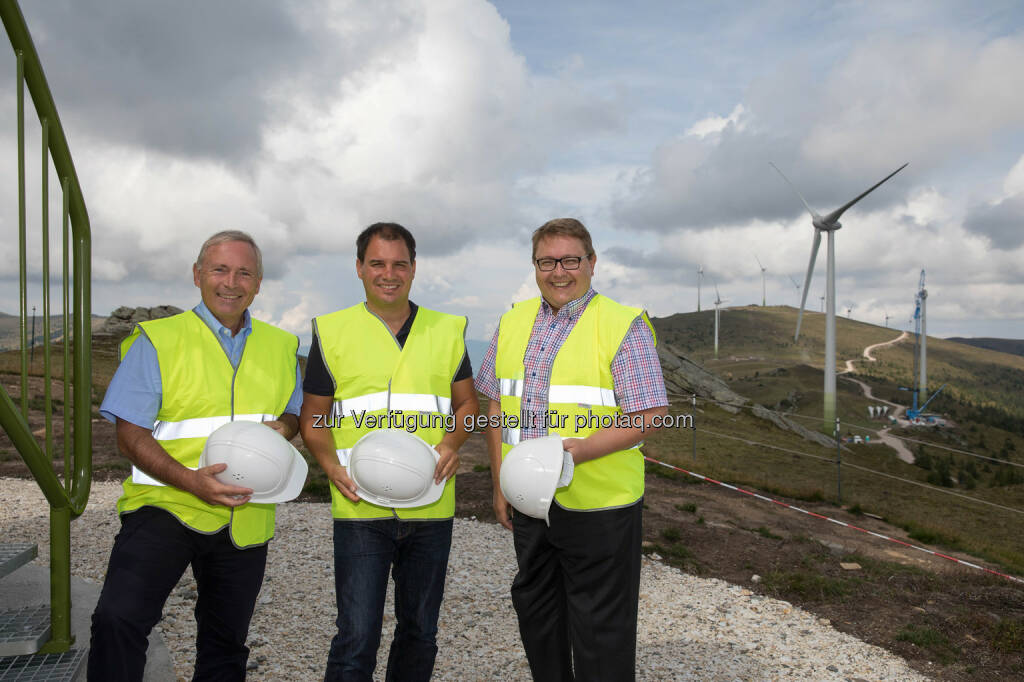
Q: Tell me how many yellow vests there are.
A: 3